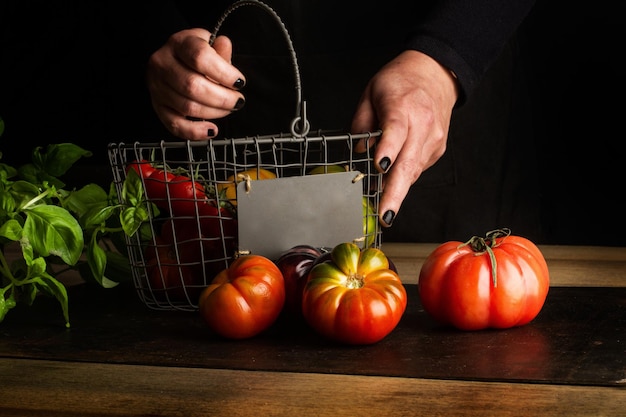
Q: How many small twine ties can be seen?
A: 4